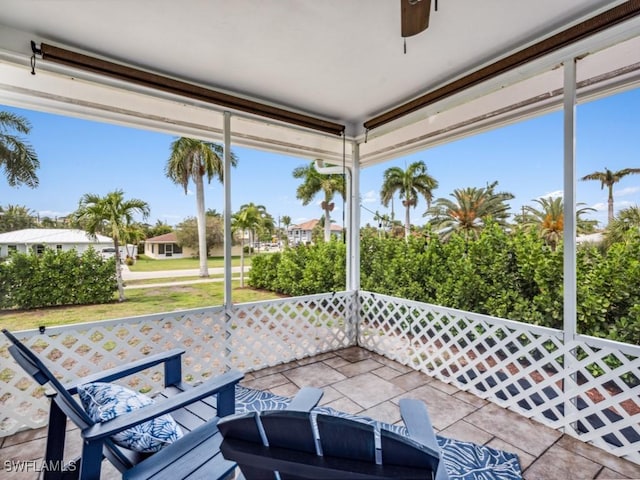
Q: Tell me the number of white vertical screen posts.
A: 3